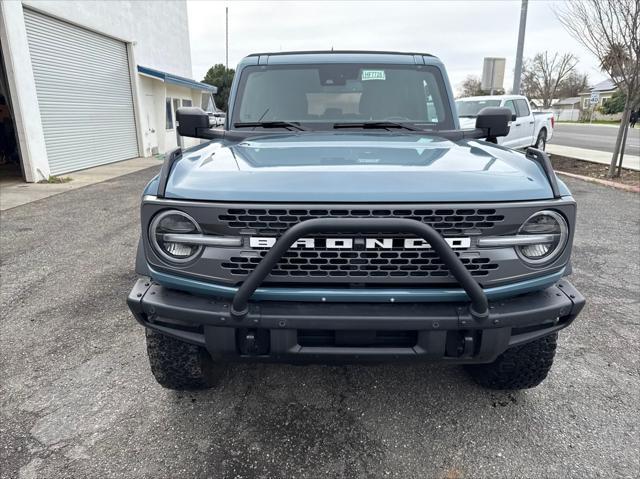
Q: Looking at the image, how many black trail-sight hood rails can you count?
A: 2